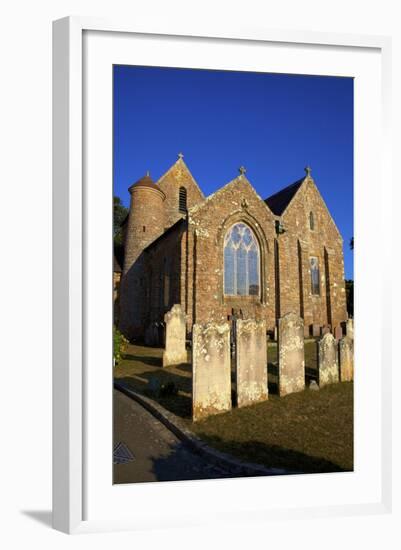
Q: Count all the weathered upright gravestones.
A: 6